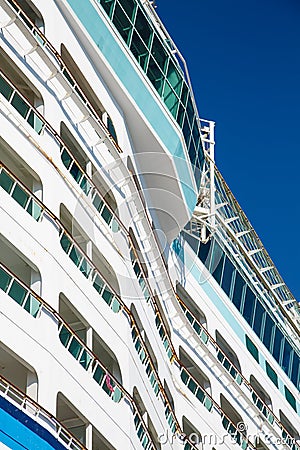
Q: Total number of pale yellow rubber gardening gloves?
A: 0